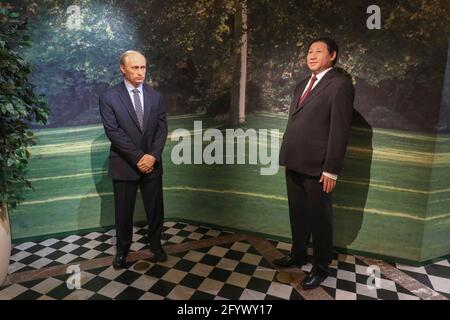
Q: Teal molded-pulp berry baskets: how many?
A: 0